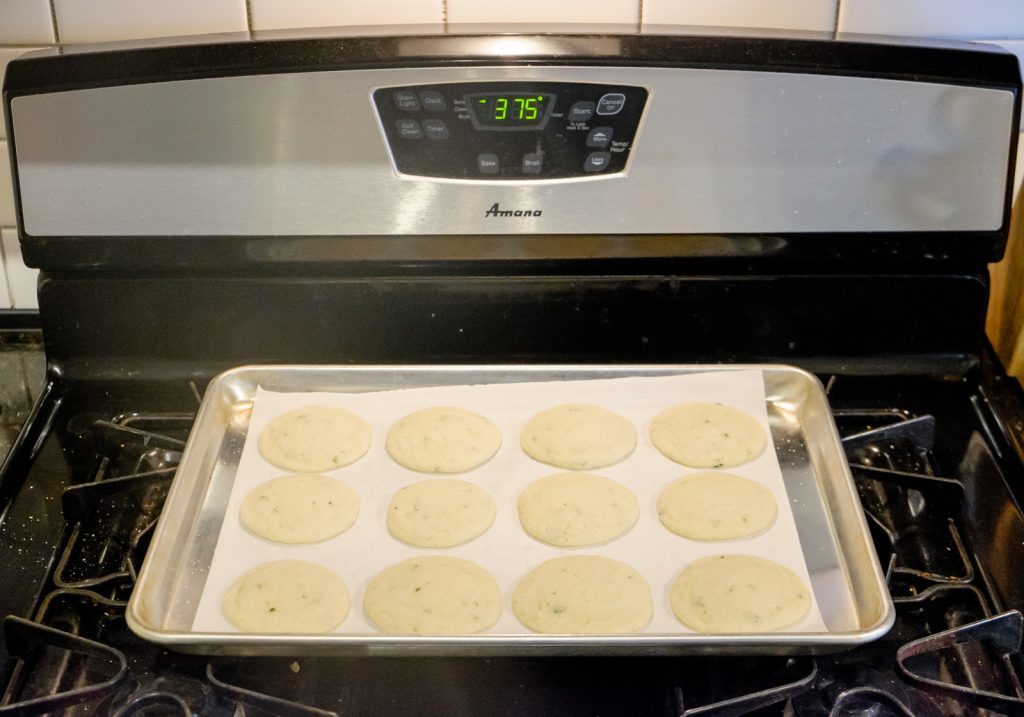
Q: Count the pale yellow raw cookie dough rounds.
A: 12